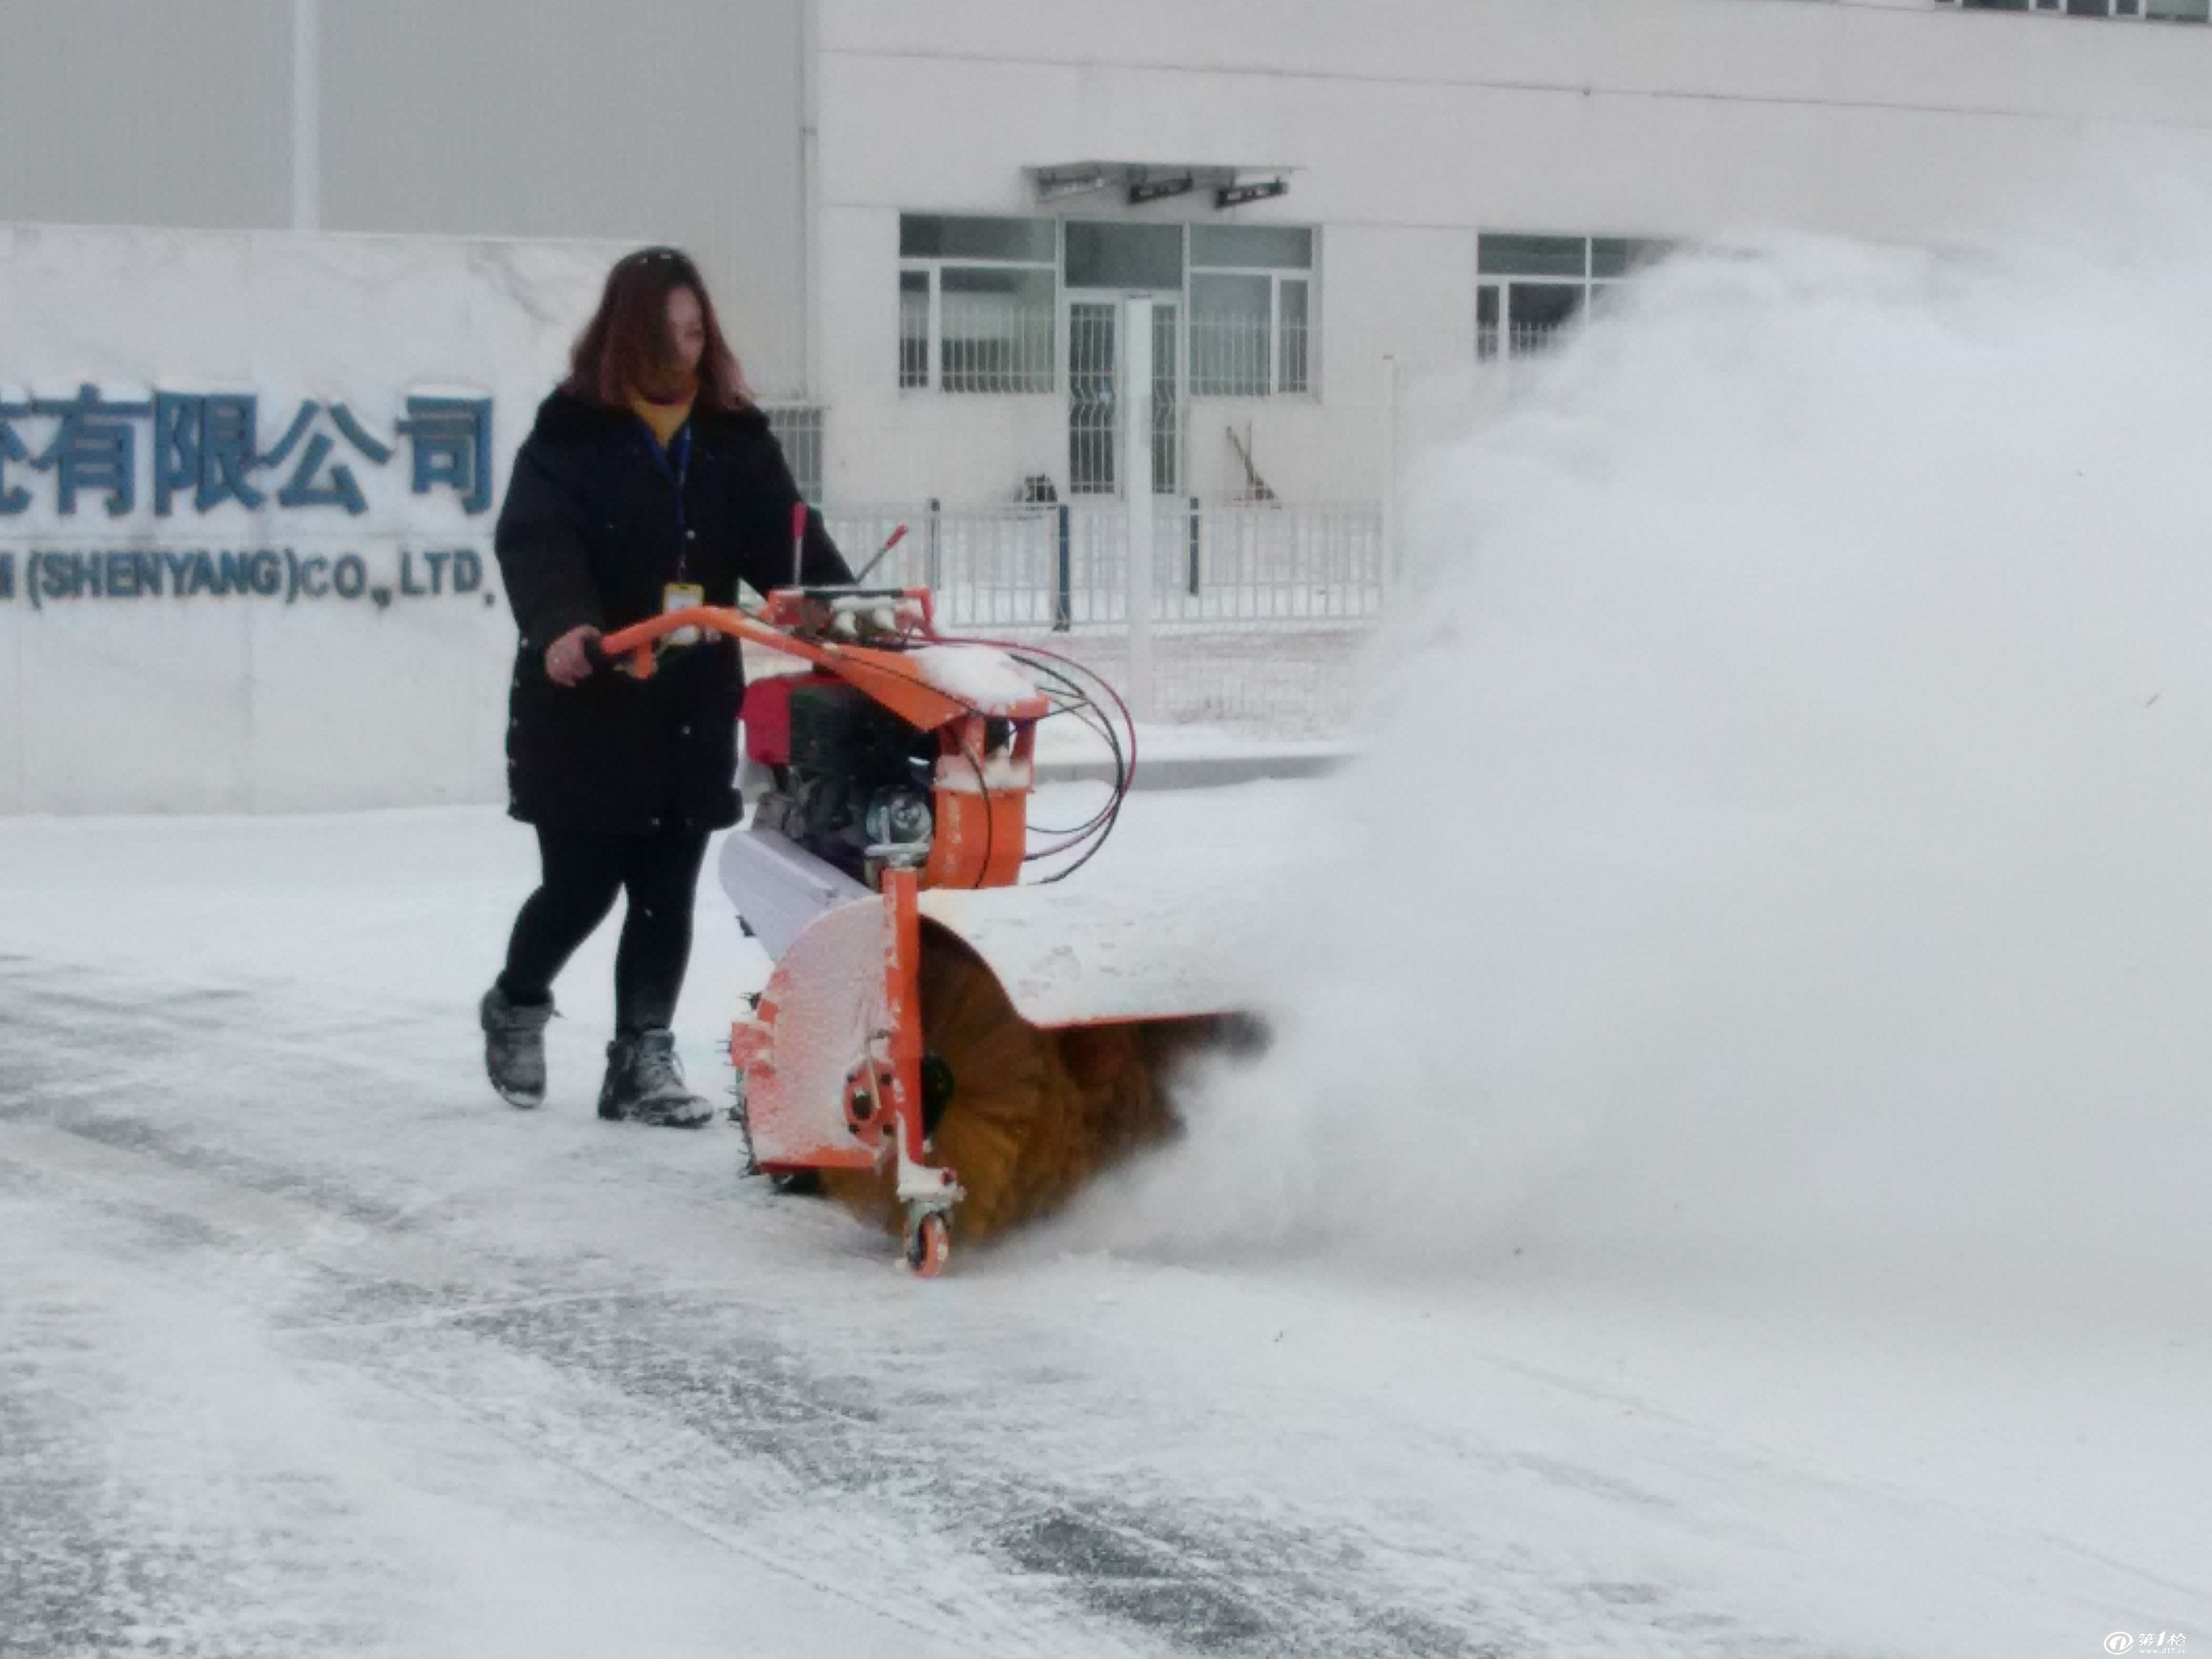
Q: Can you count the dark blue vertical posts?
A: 3